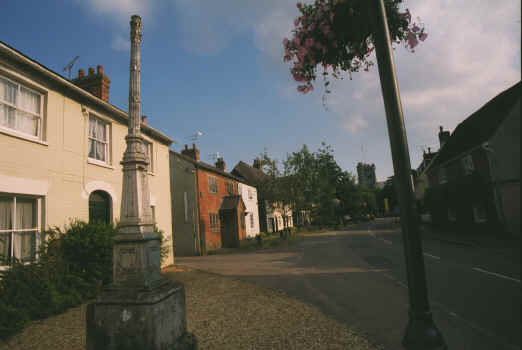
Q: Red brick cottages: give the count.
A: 1